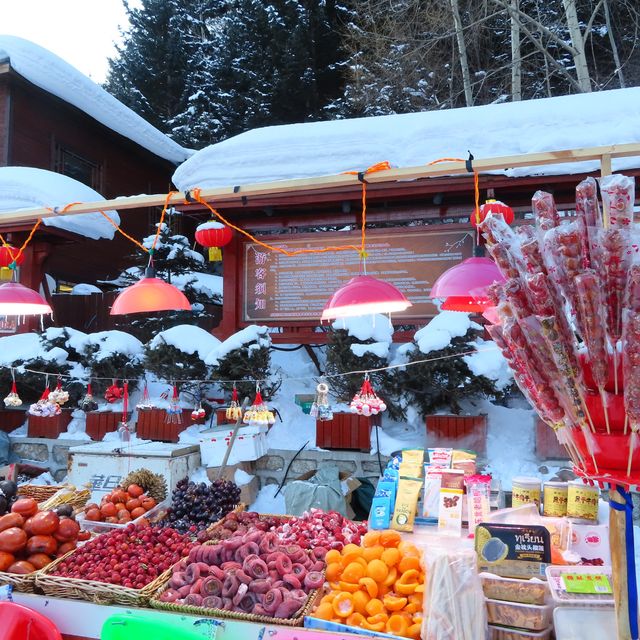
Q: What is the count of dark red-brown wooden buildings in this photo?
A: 1